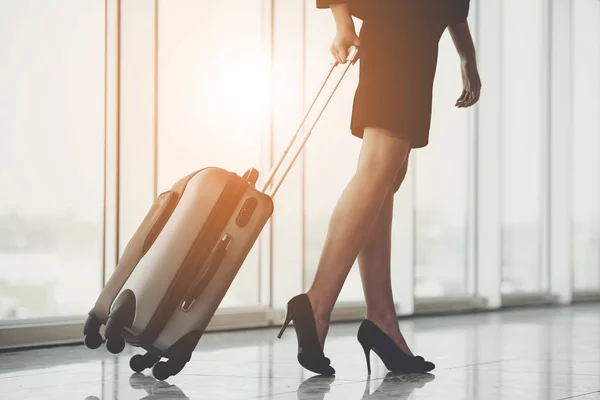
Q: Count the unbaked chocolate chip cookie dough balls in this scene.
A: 0